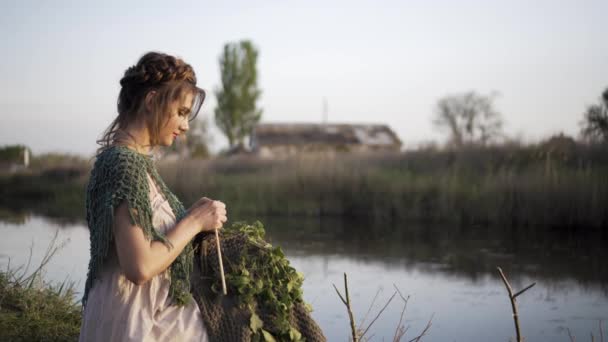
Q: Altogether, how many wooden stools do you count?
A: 0